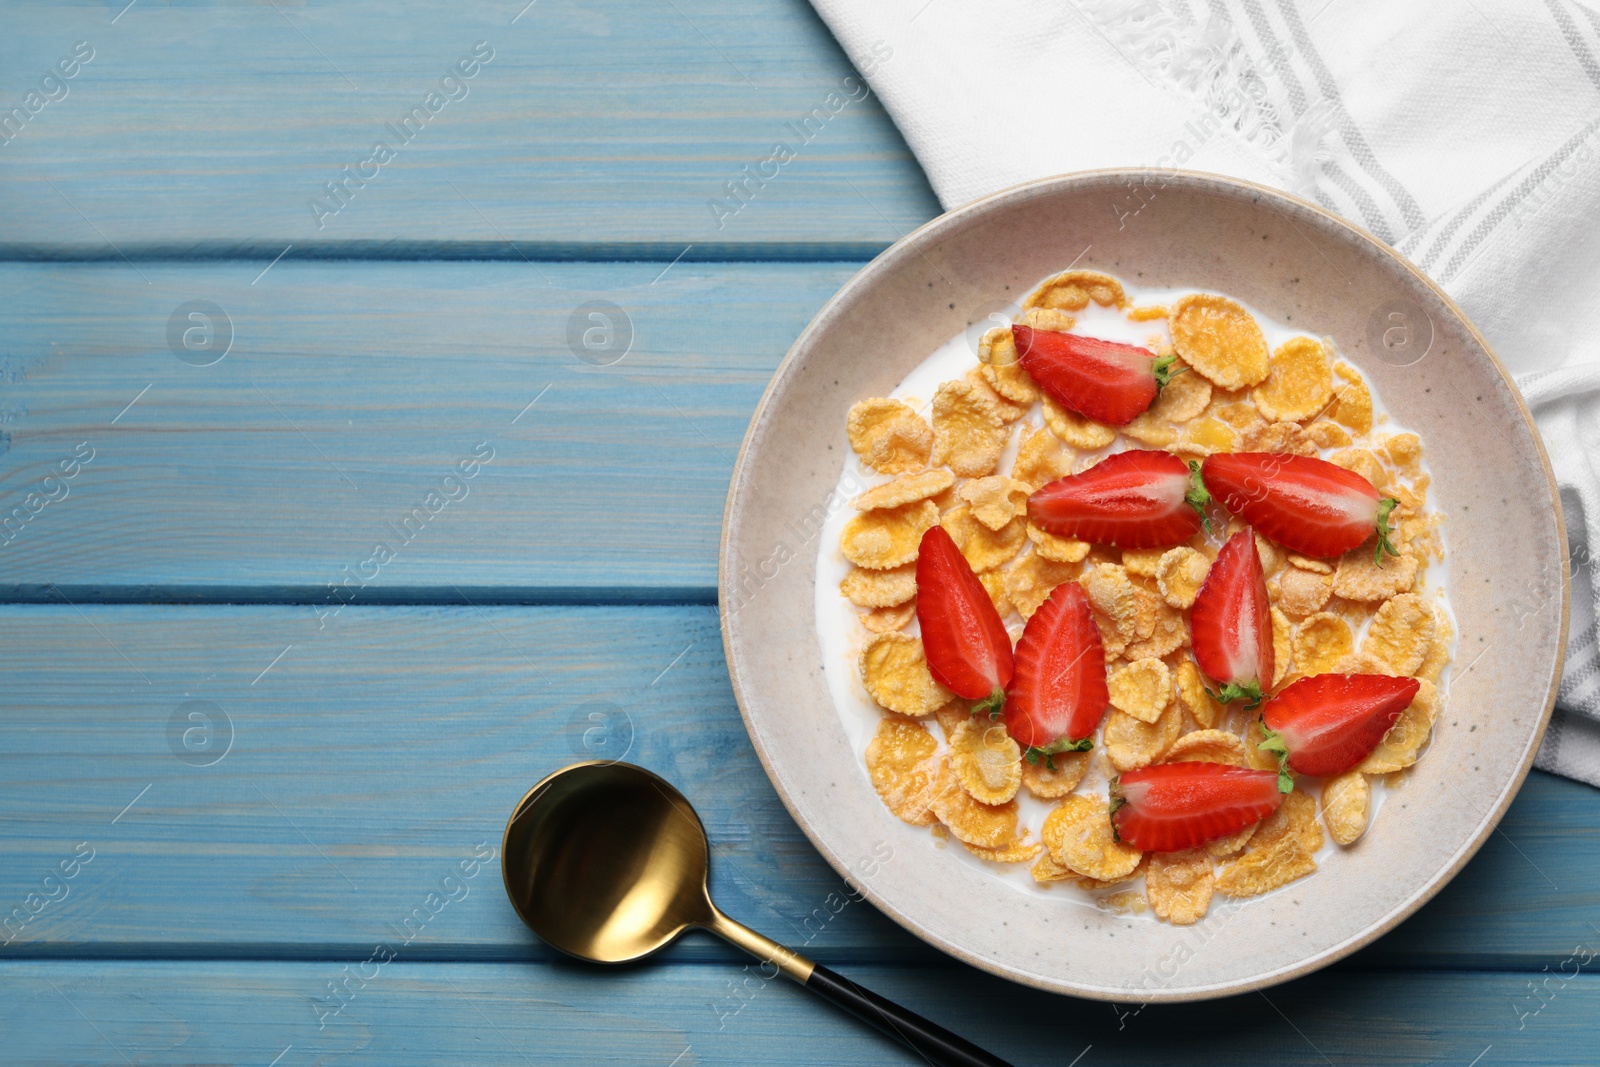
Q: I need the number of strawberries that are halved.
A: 8